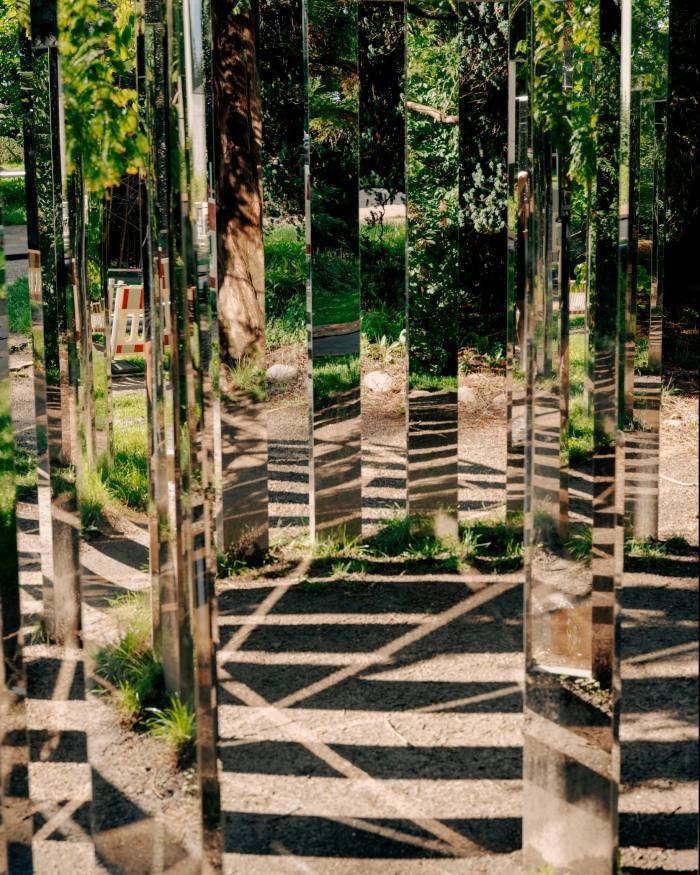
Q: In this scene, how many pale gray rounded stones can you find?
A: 4